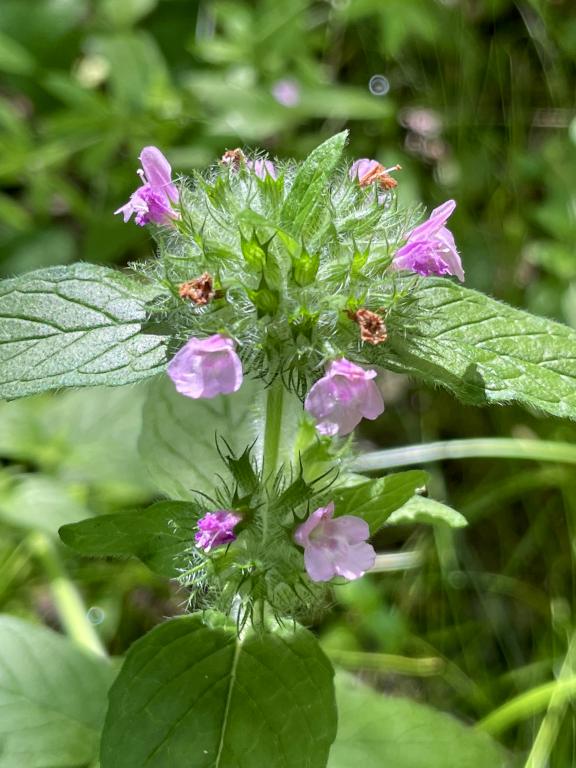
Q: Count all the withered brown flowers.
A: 4